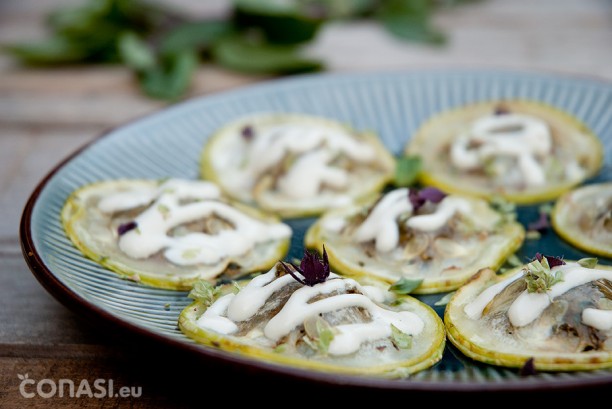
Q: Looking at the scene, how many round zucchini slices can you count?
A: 7